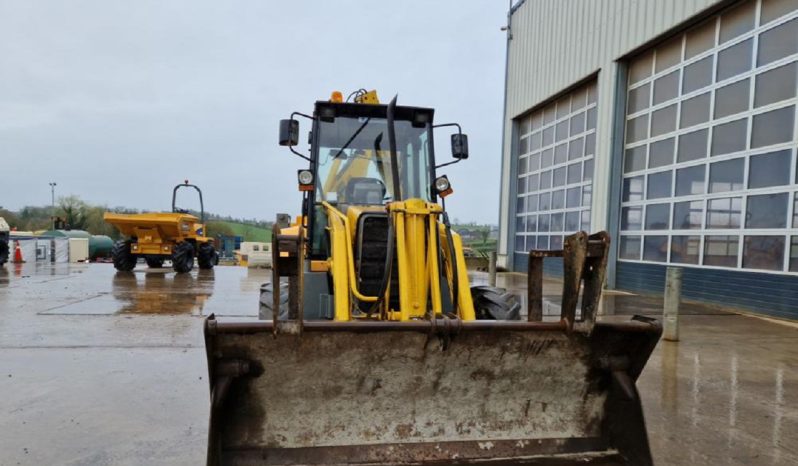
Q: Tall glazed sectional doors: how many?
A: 2